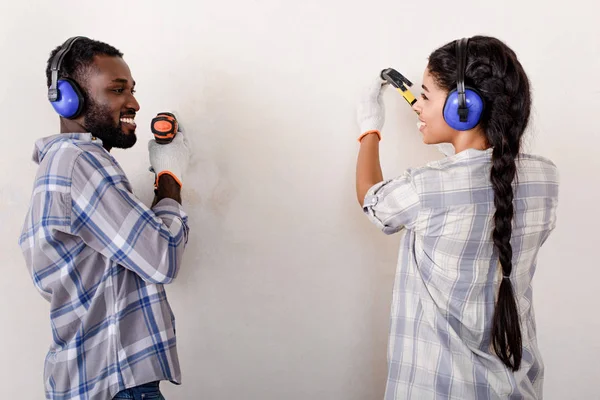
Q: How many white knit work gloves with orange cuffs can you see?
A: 2